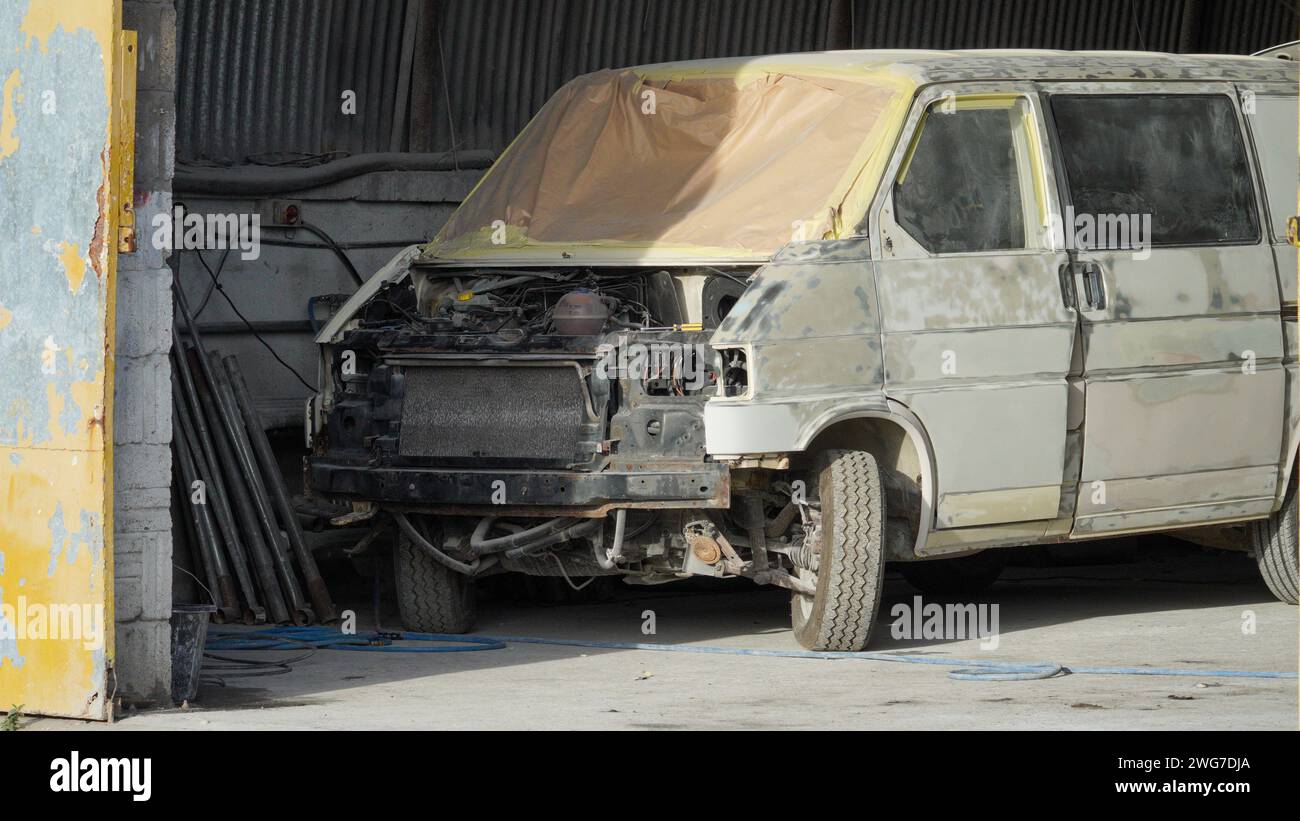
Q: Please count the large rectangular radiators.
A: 1